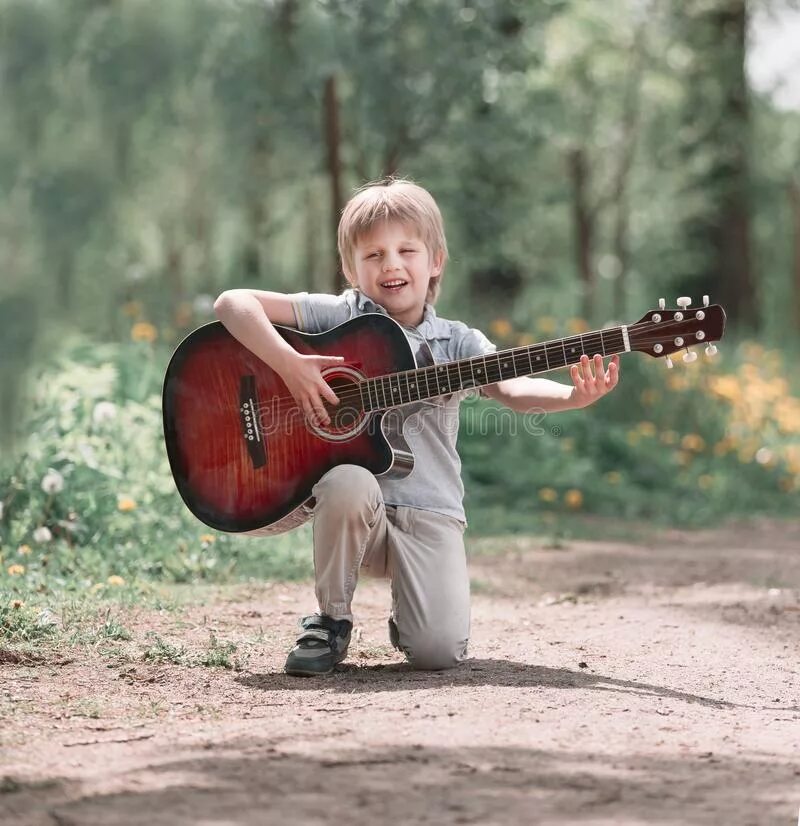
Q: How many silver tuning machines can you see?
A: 6